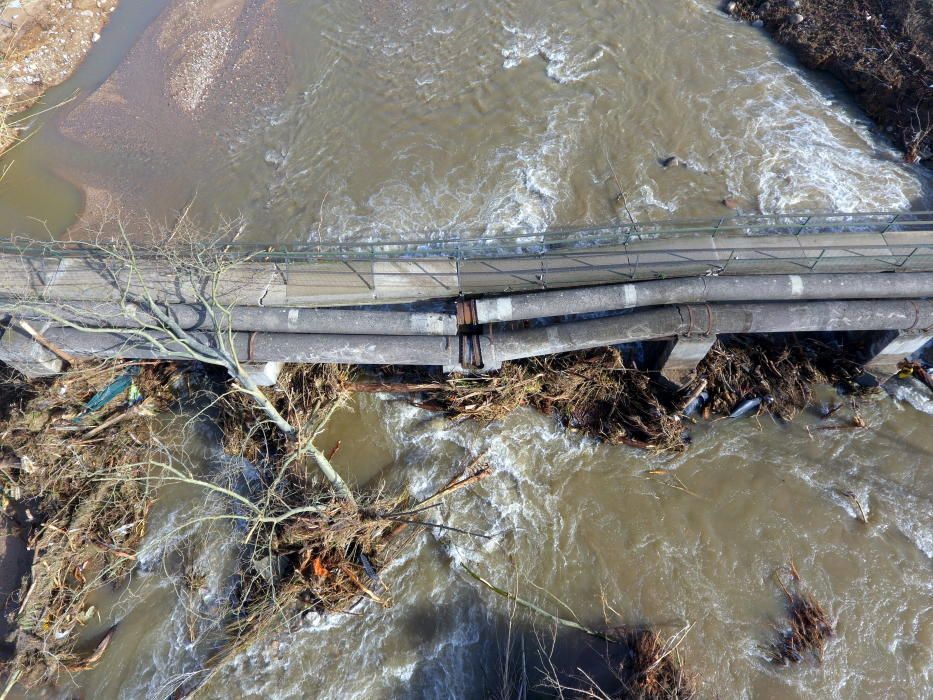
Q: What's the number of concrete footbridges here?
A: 1